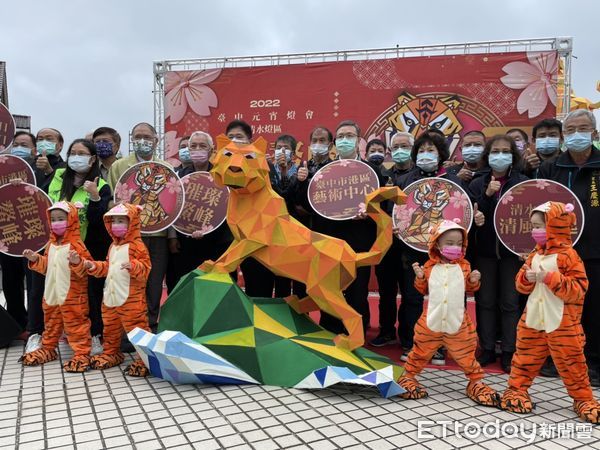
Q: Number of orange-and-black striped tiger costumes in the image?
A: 4